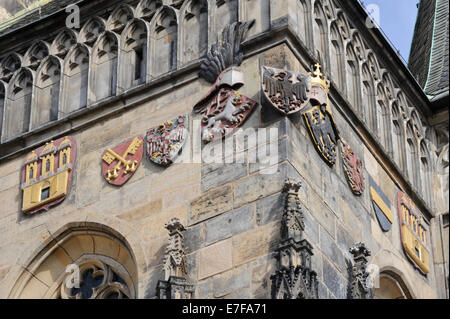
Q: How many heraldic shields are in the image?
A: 9